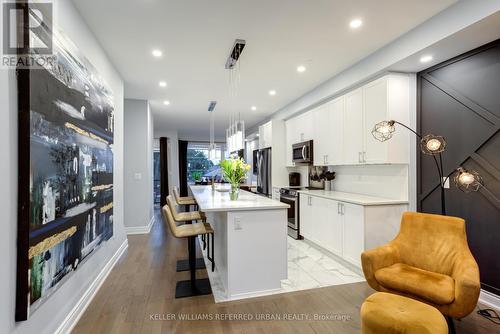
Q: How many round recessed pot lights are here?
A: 8